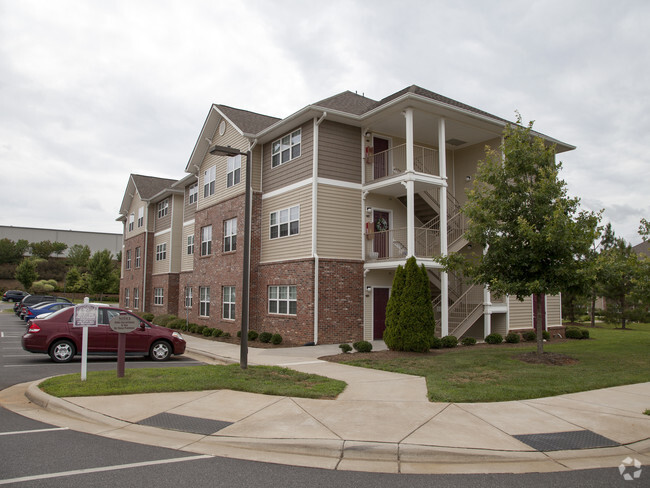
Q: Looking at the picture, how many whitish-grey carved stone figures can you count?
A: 0